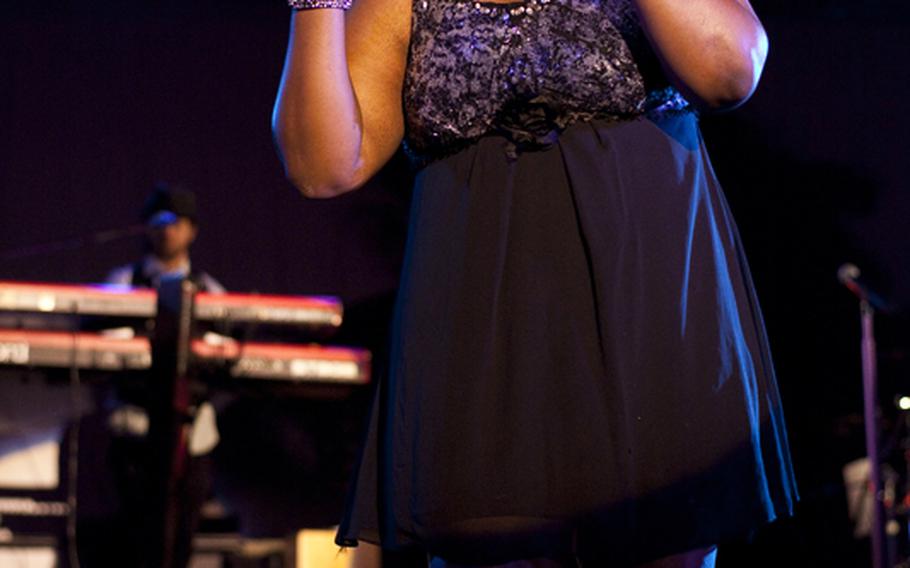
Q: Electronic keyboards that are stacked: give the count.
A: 2